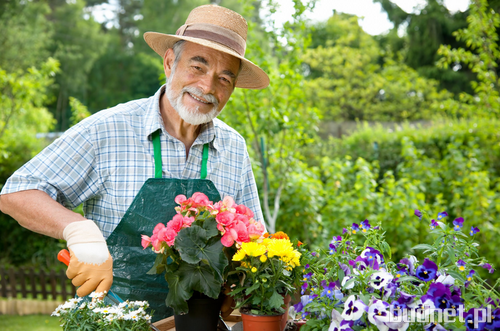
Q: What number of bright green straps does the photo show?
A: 2